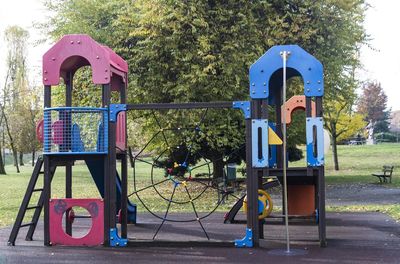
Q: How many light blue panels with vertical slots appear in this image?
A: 2